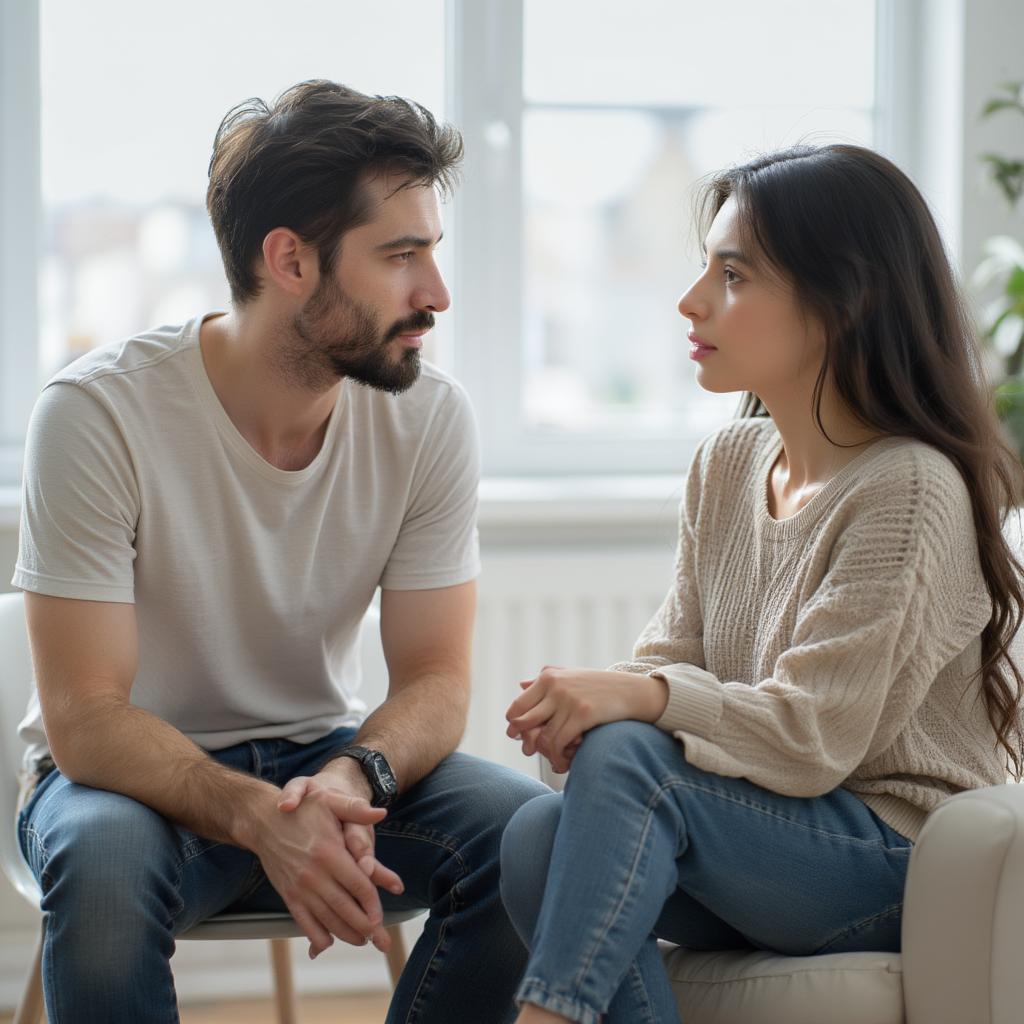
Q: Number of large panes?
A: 2